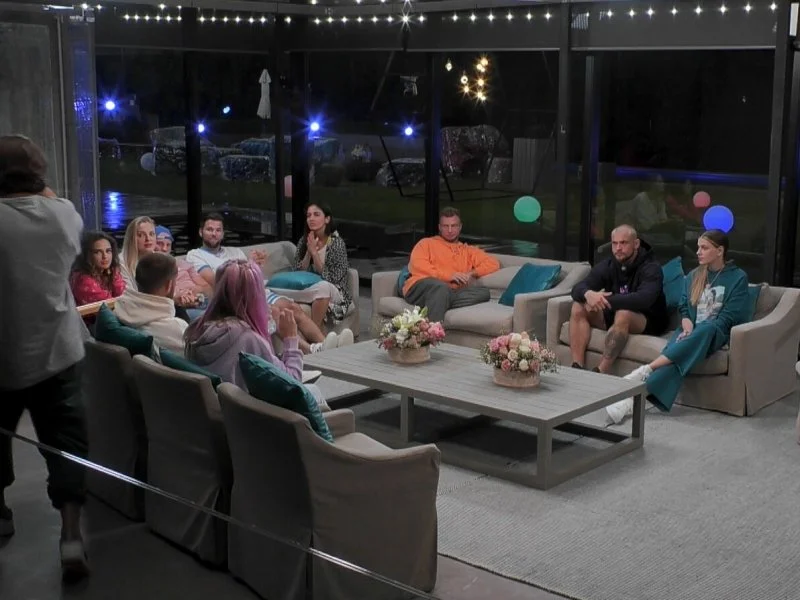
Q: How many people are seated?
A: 10